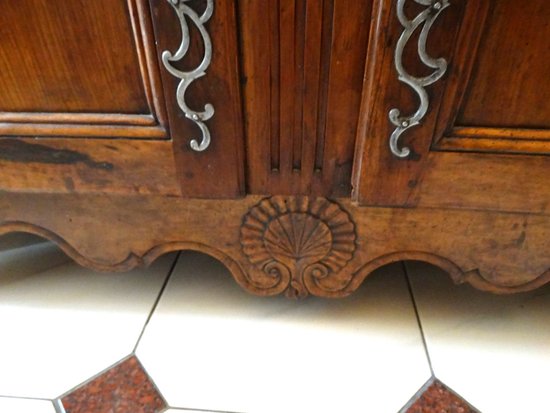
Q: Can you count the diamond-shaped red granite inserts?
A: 2